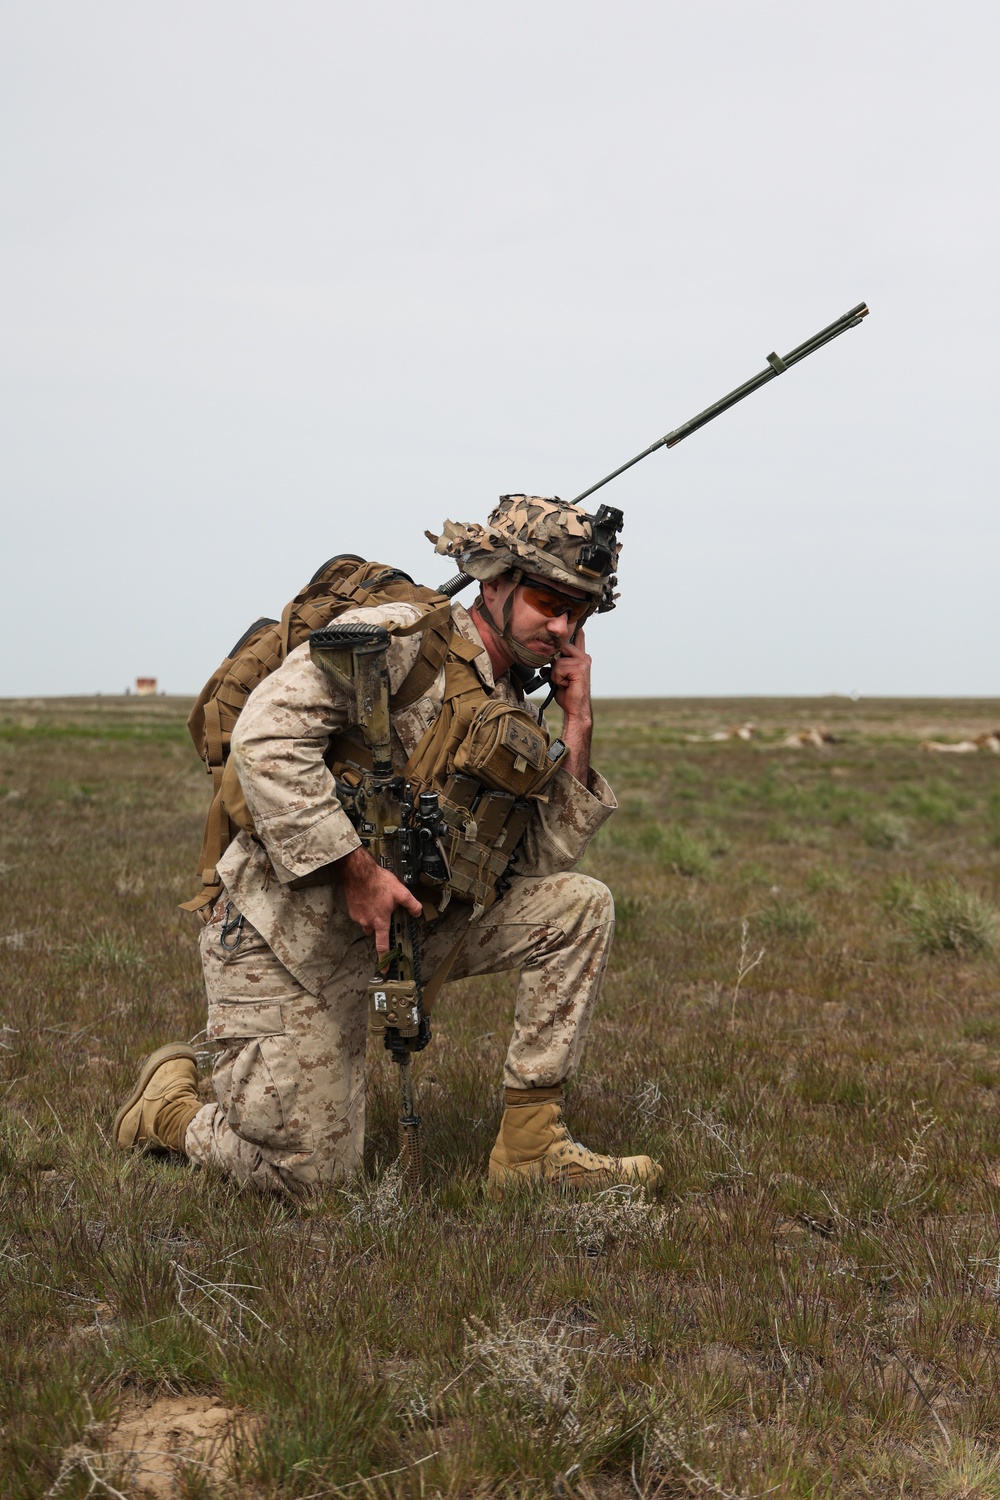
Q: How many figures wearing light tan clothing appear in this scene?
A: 4